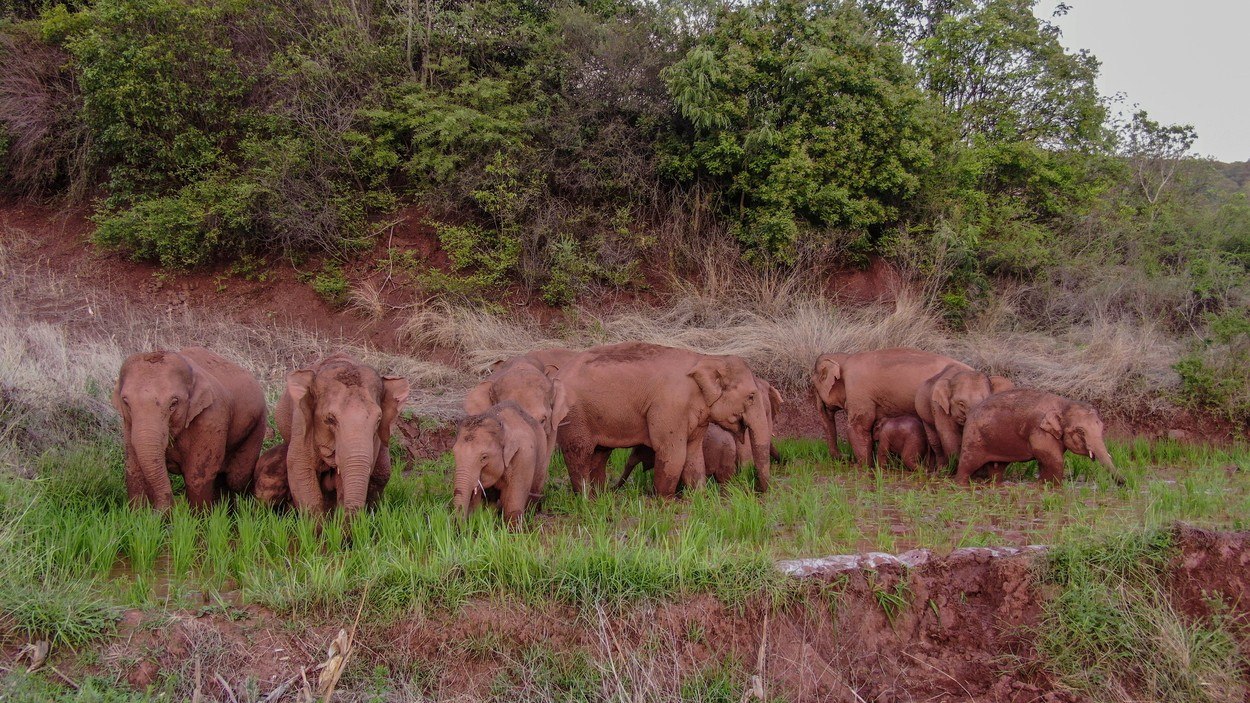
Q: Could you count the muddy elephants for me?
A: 13